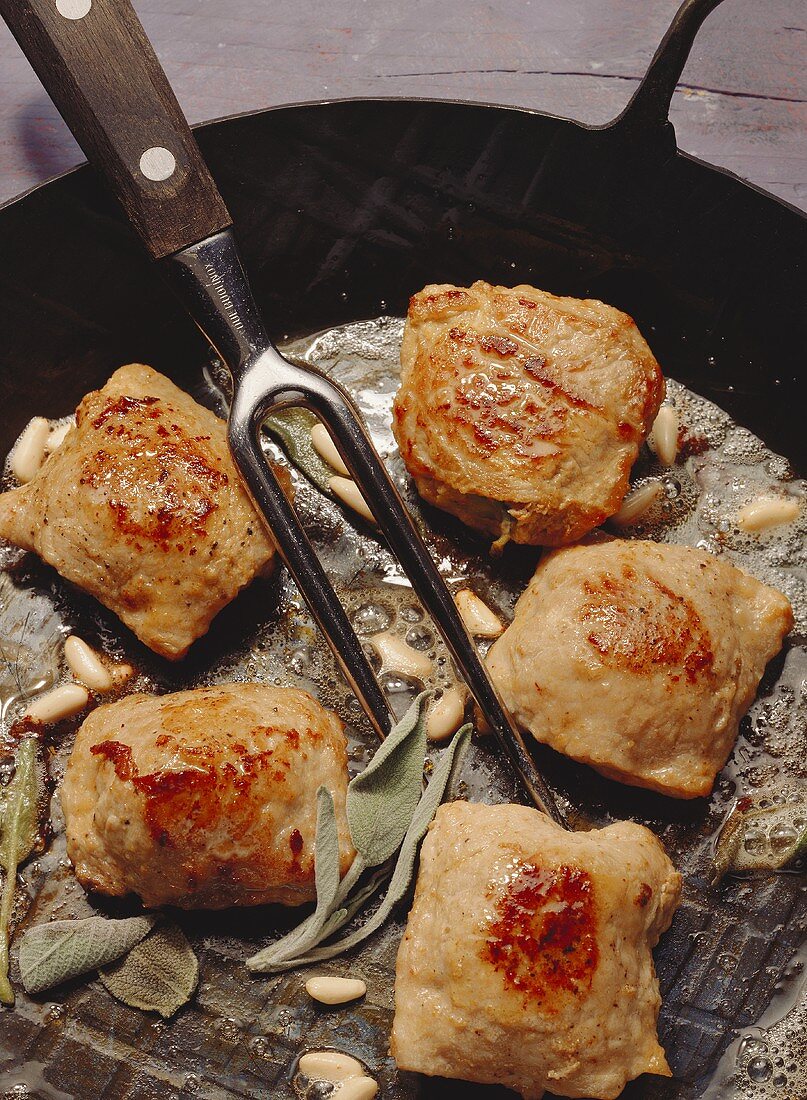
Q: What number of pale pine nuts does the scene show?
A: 15